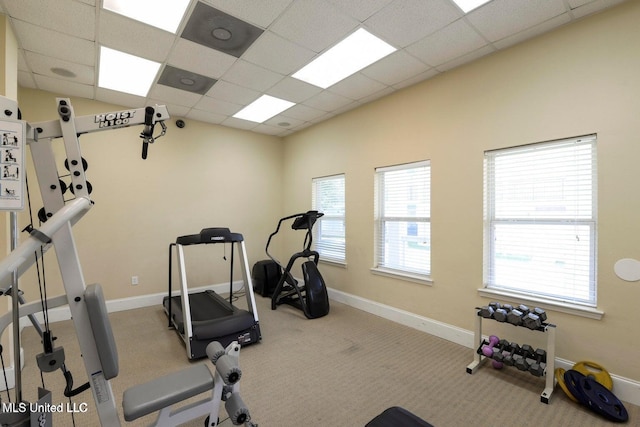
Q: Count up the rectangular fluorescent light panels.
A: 5